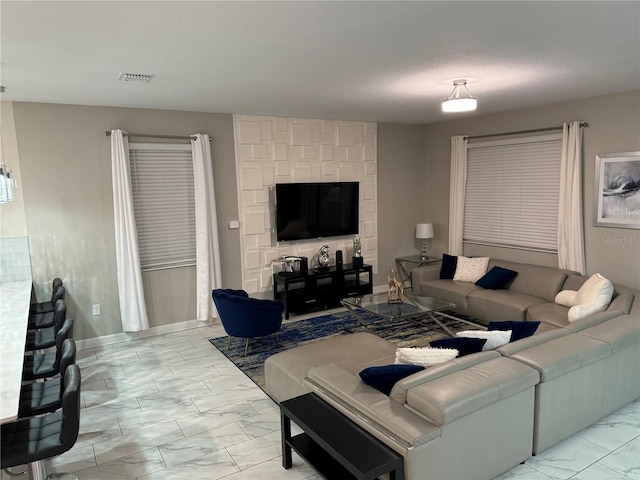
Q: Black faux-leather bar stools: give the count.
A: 6